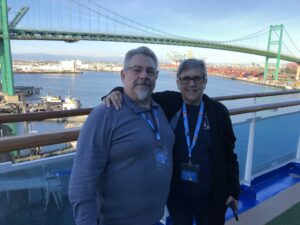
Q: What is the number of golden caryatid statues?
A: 0